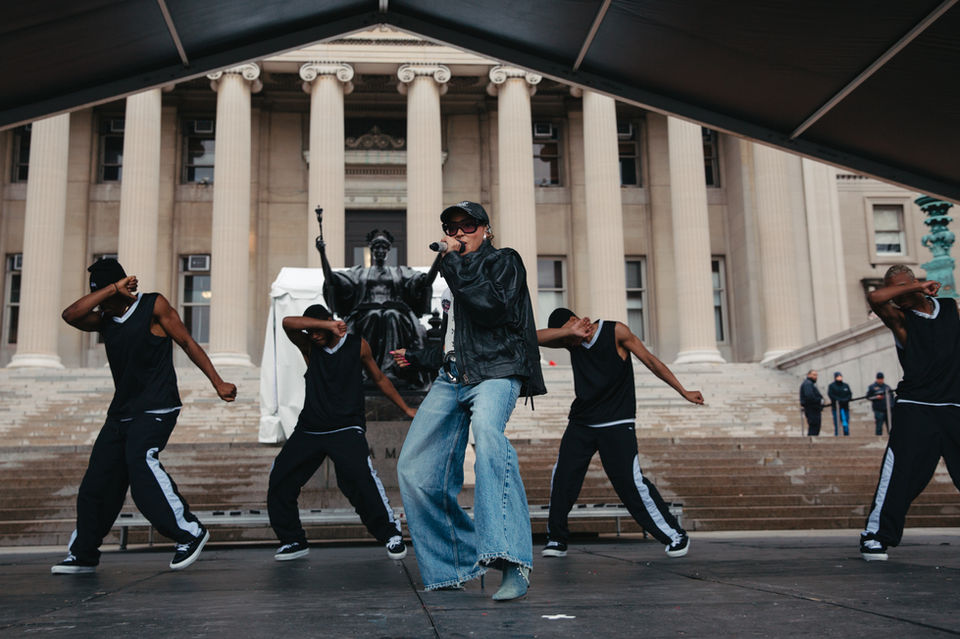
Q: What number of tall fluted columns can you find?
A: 9